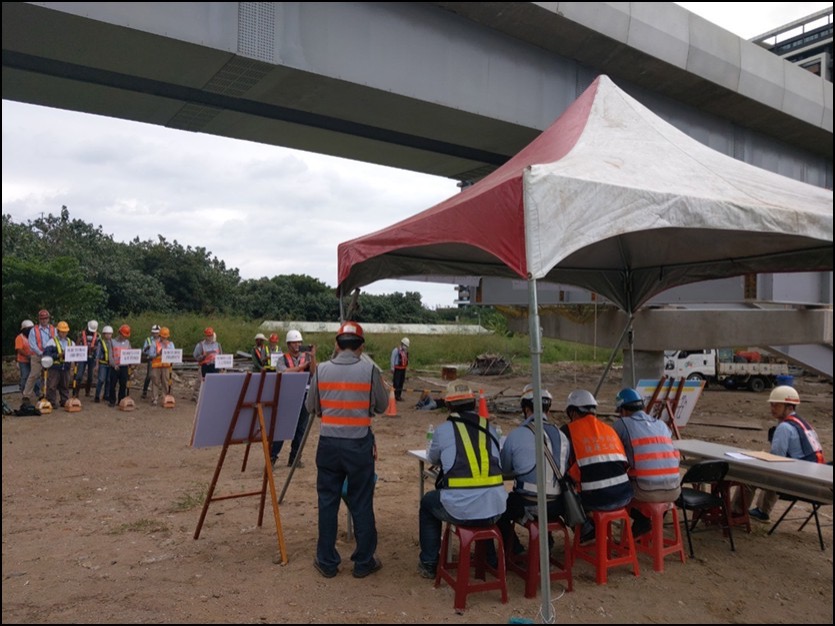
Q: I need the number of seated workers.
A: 5